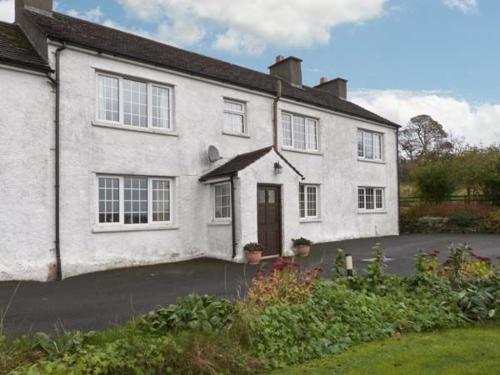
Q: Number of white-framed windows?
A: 8